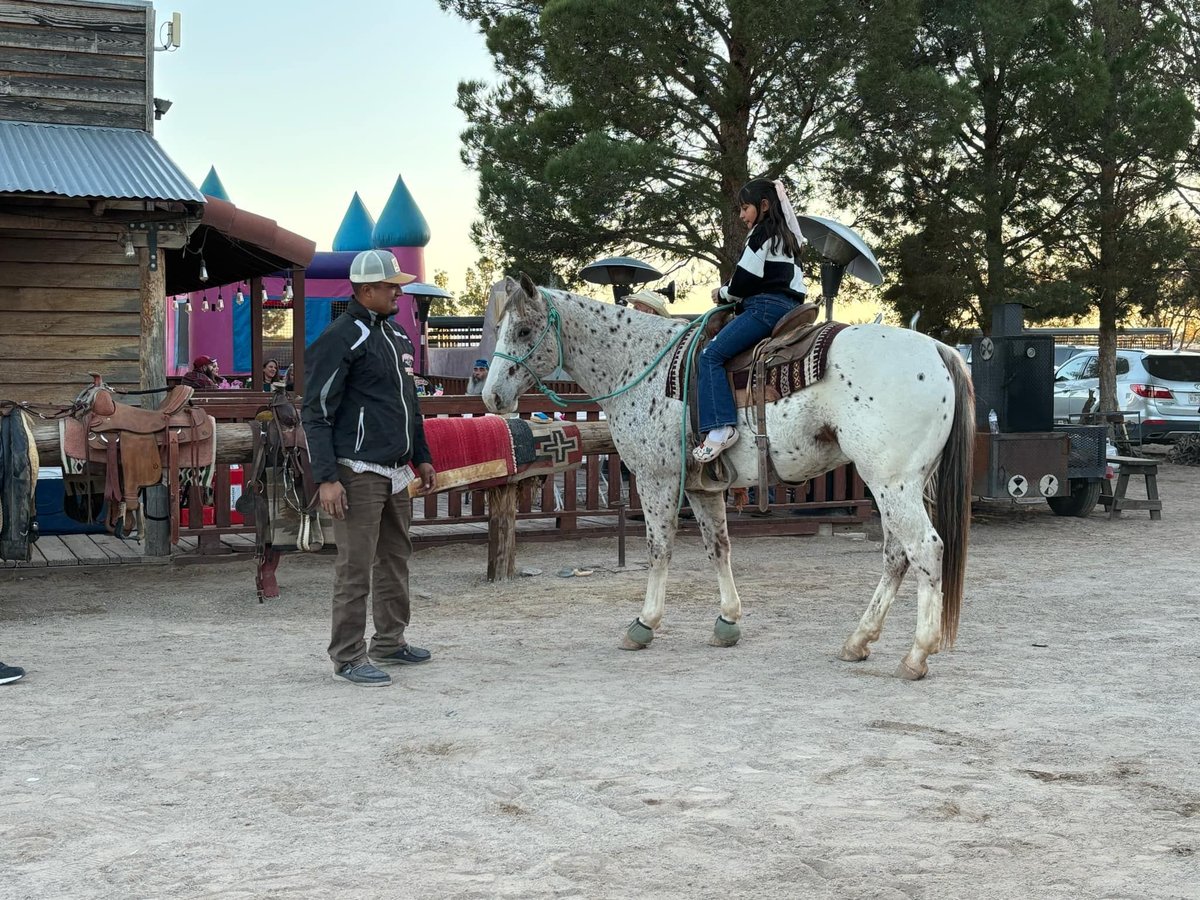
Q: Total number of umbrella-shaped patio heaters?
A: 3